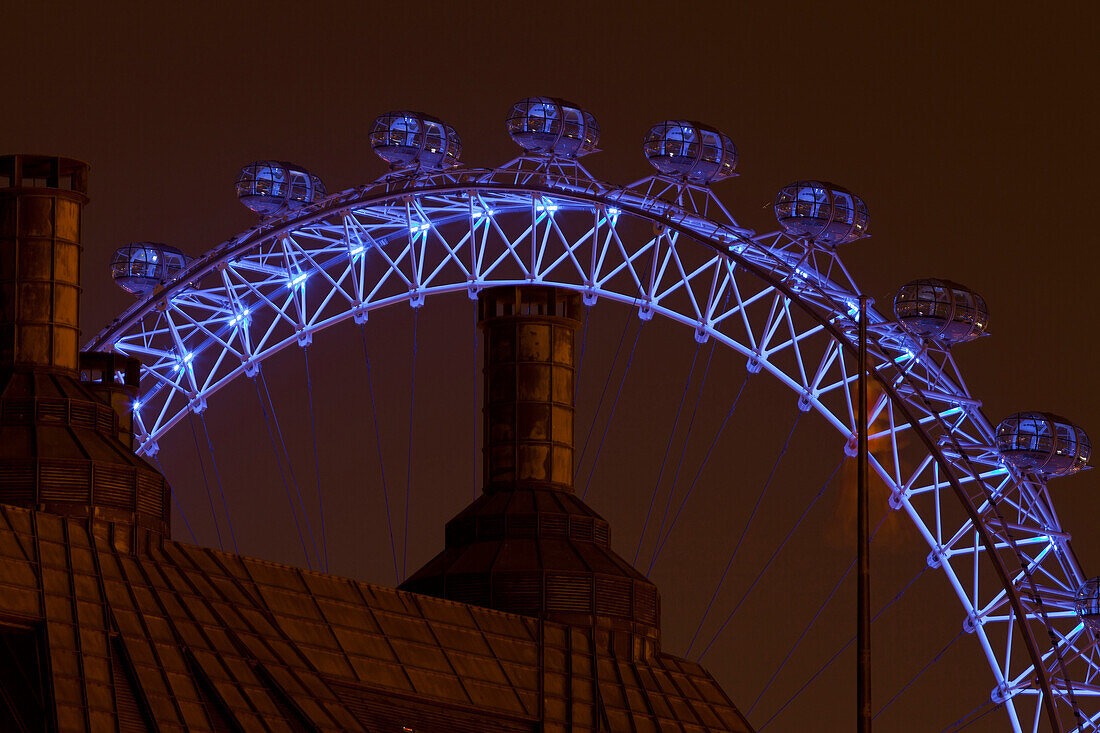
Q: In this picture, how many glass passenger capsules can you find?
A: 9